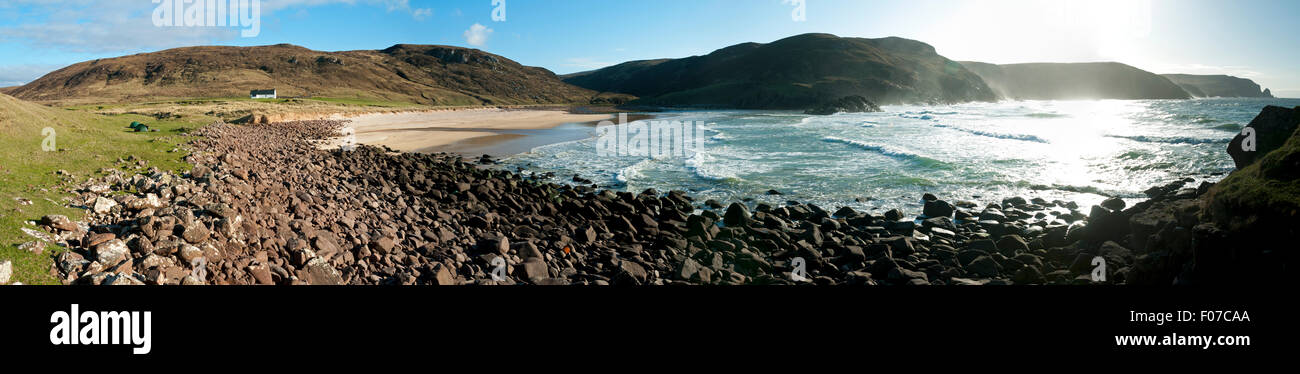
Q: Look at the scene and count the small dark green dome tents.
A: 2